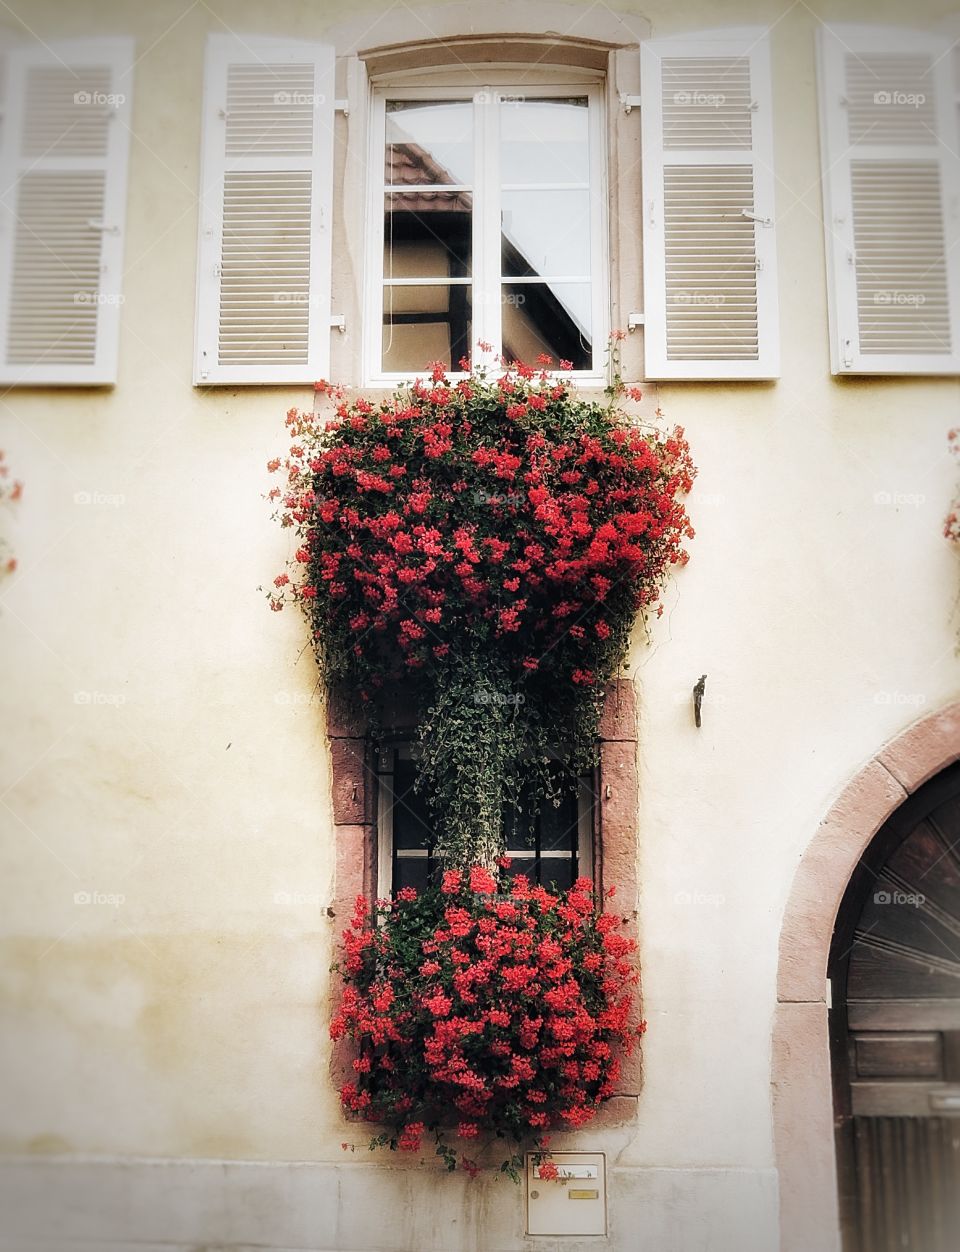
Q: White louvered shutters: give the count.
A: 4